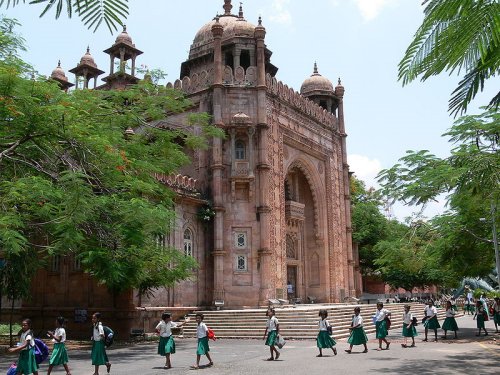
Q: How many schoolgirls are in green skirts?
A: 14